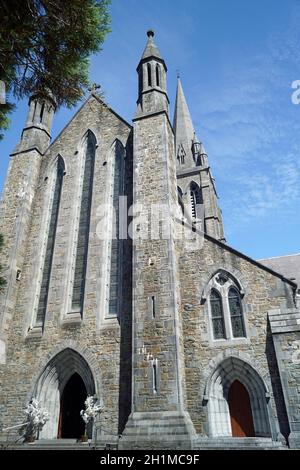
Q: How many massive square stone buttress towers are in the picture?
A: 2